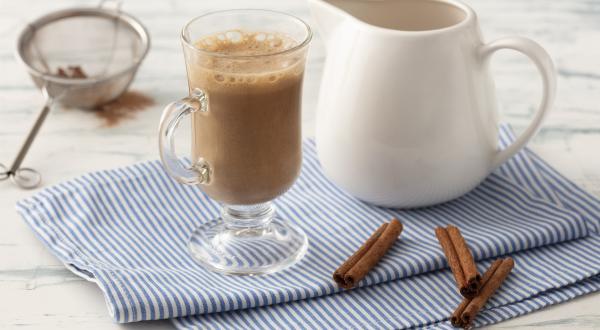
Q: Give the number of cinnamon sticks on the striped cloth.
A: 3